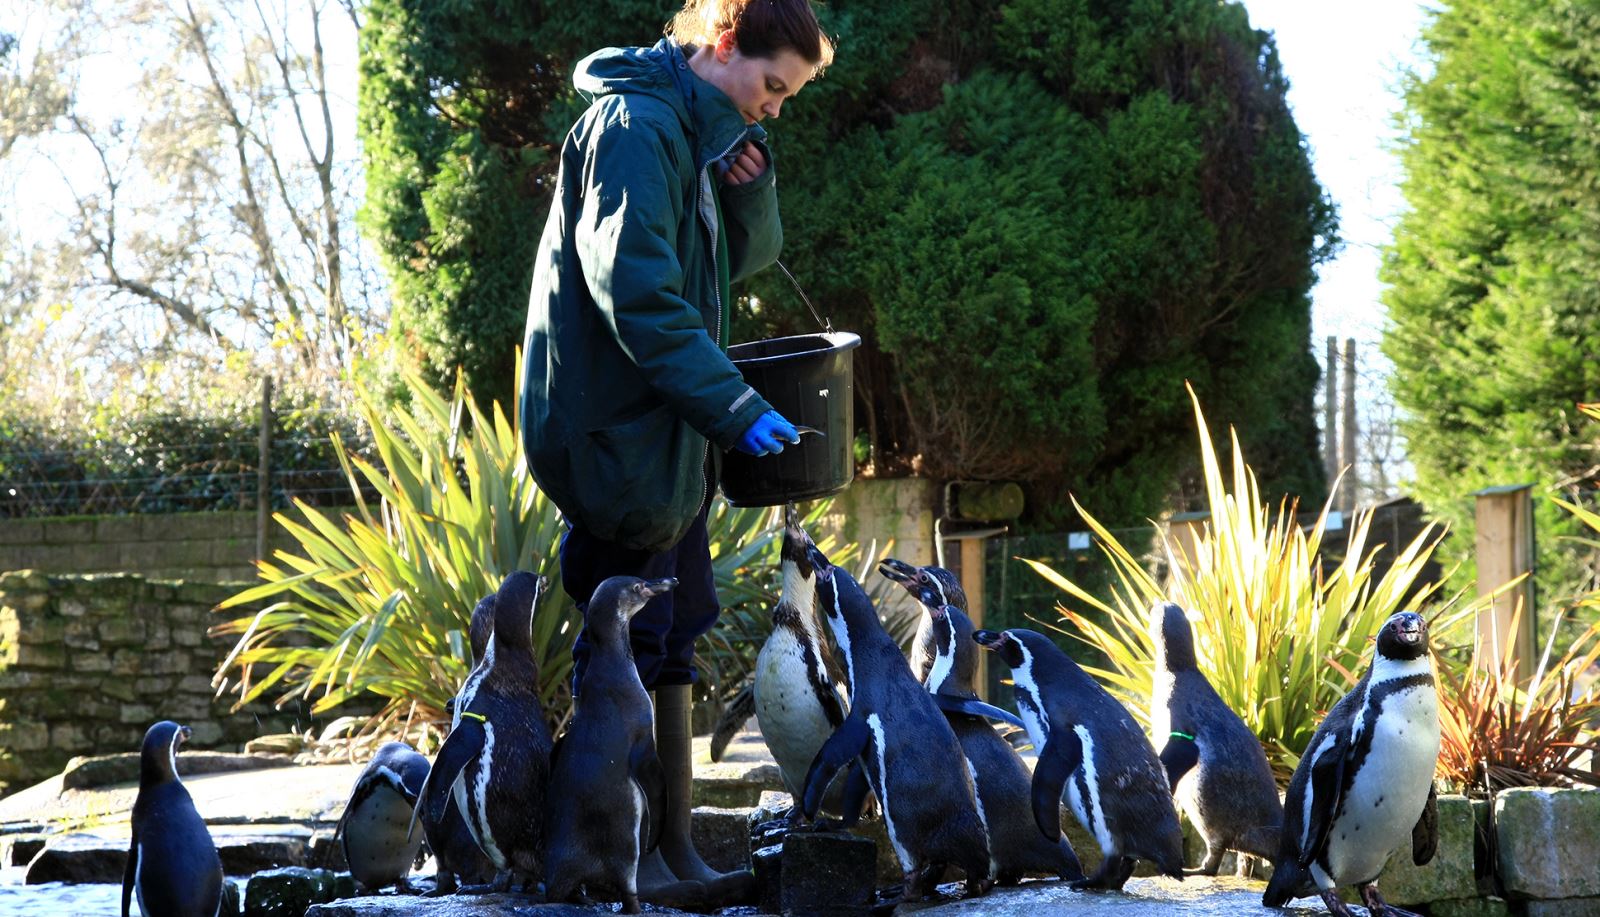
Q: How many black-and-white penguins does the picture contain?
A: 12